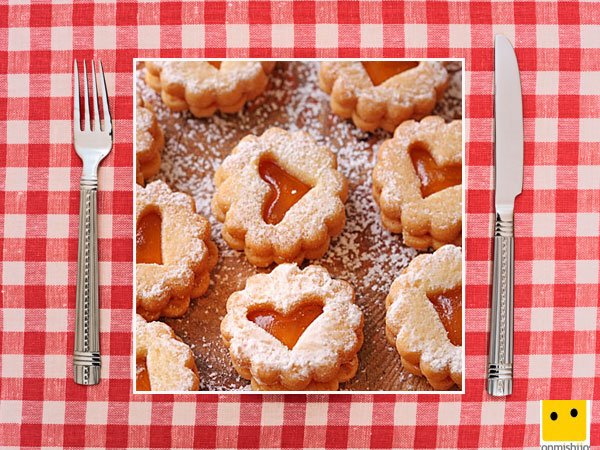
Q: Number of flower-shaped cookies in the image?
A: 9